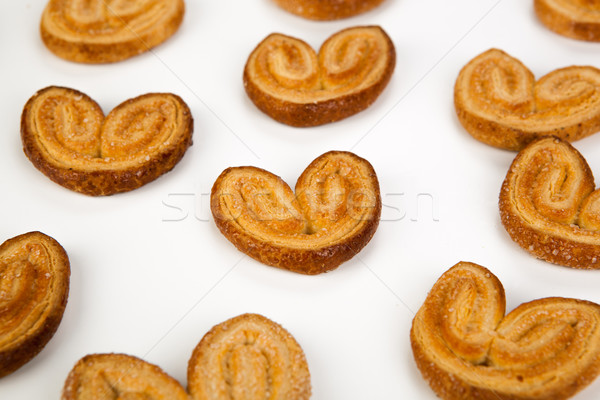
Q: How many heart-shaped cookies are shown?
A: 11